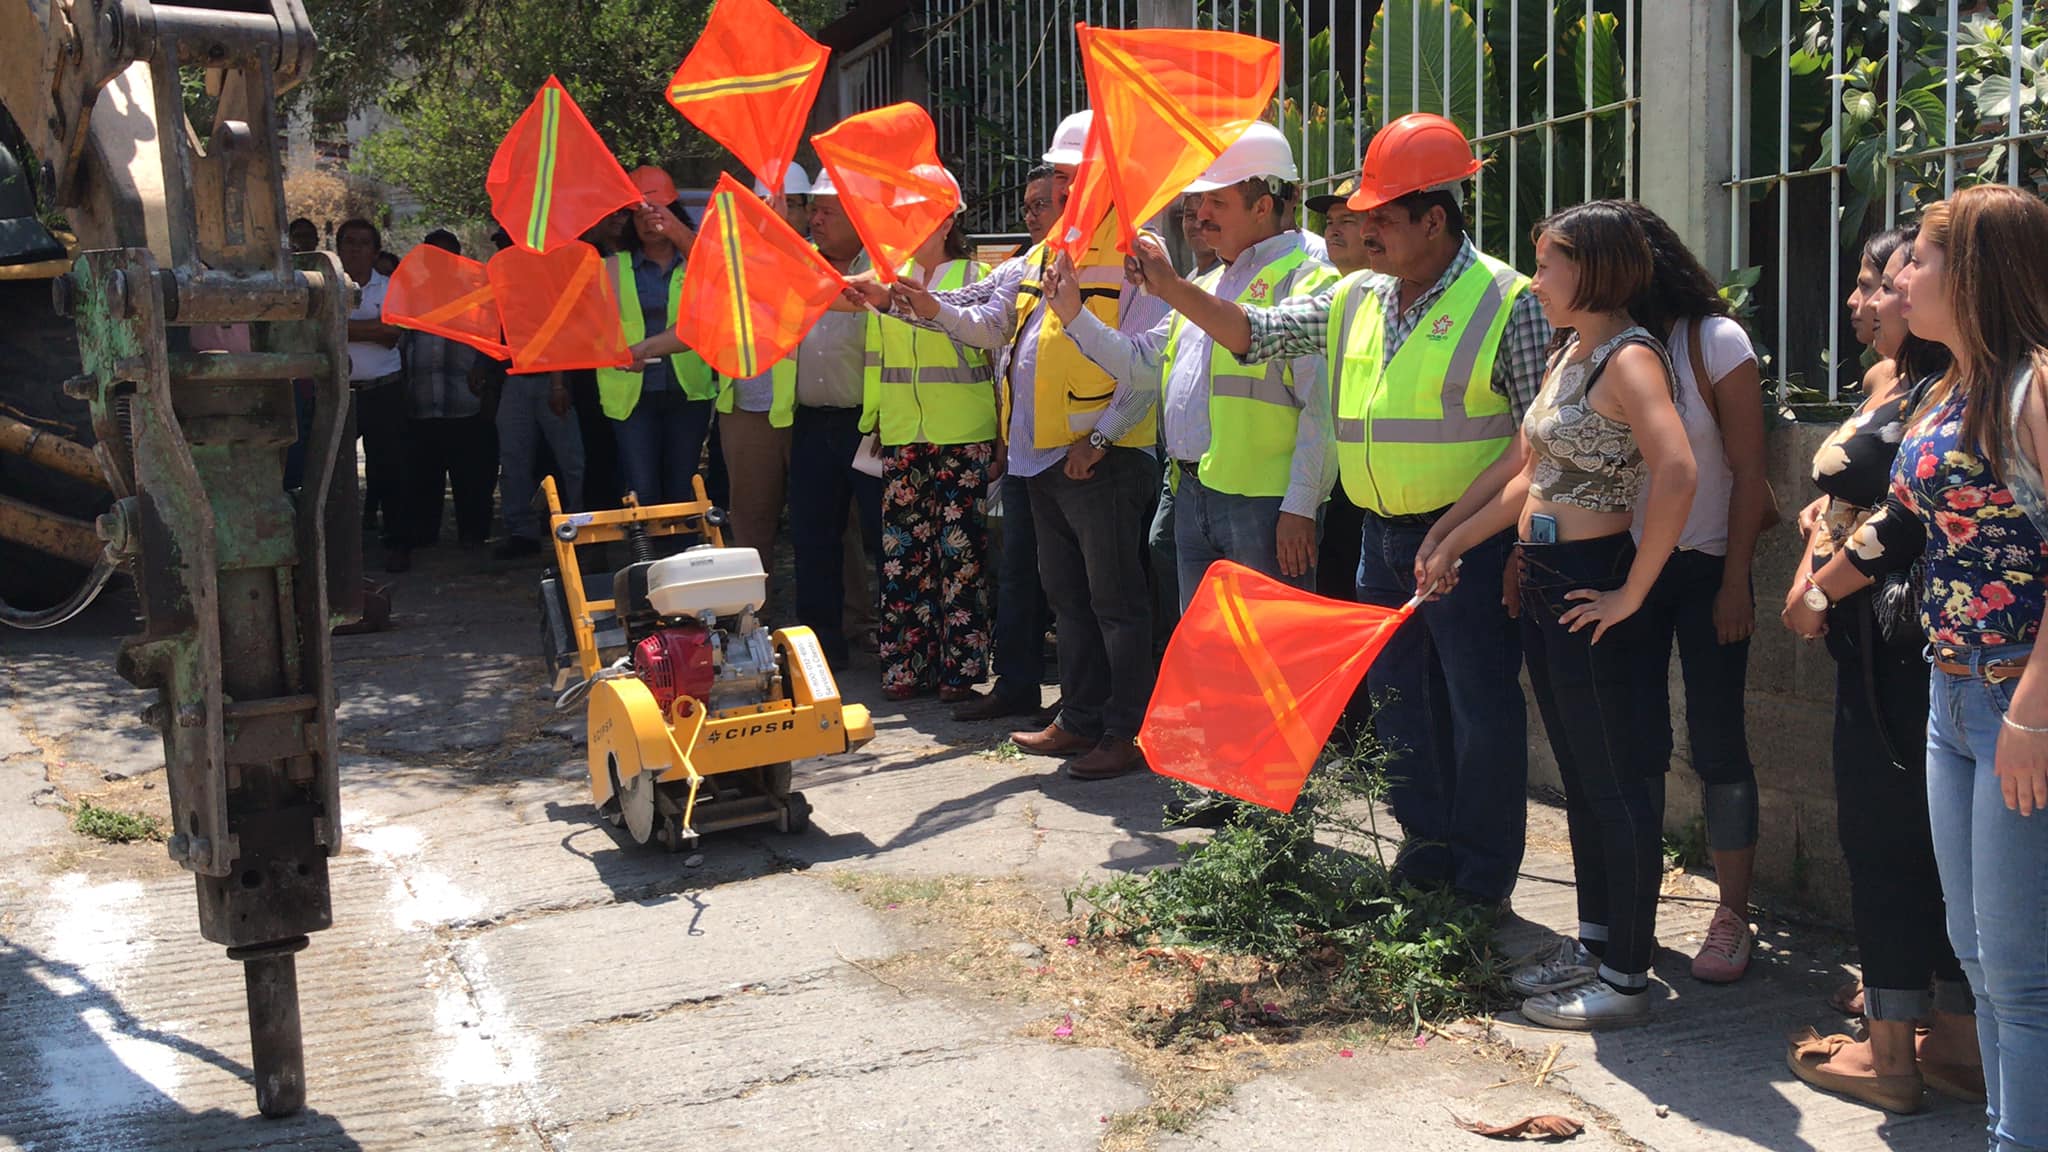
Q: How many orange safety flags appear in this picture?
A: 9